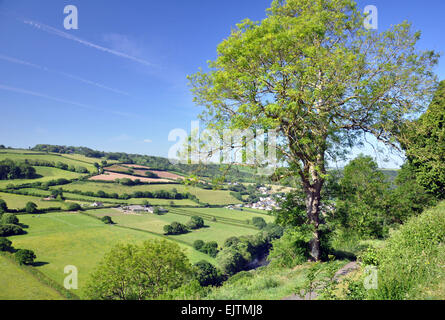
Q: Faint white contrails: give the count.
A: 3